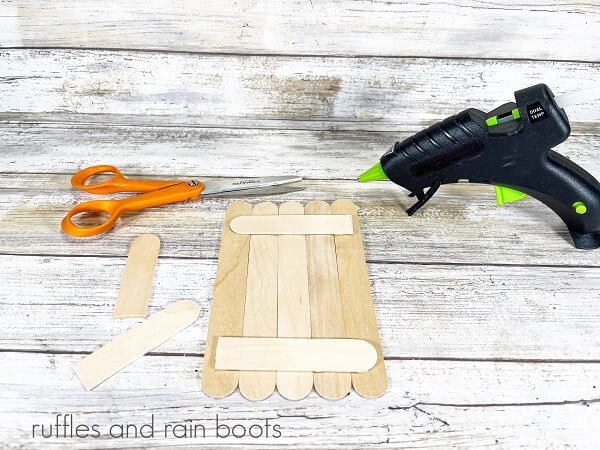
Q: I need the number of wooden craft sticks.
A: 9